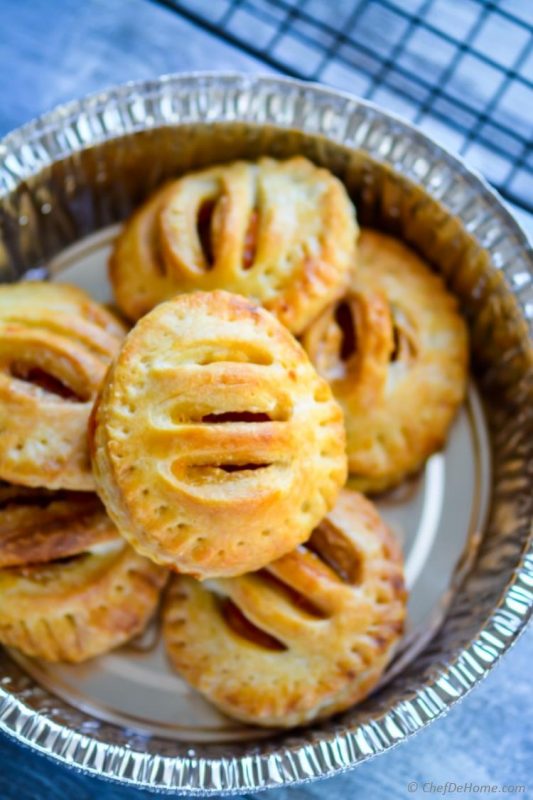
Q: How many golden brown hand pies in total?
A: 6